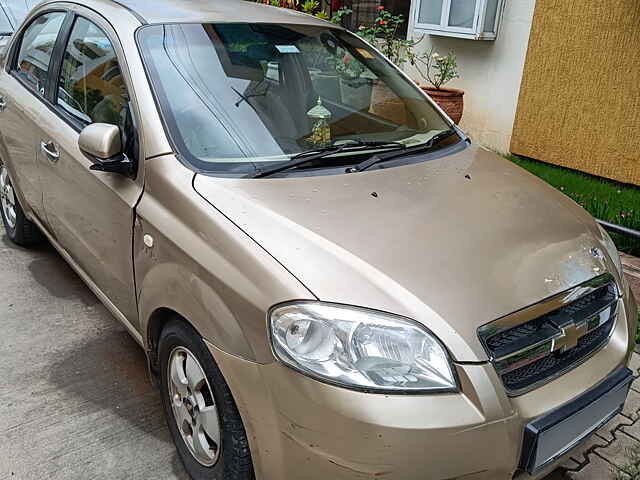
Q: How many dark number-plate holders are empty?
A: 1